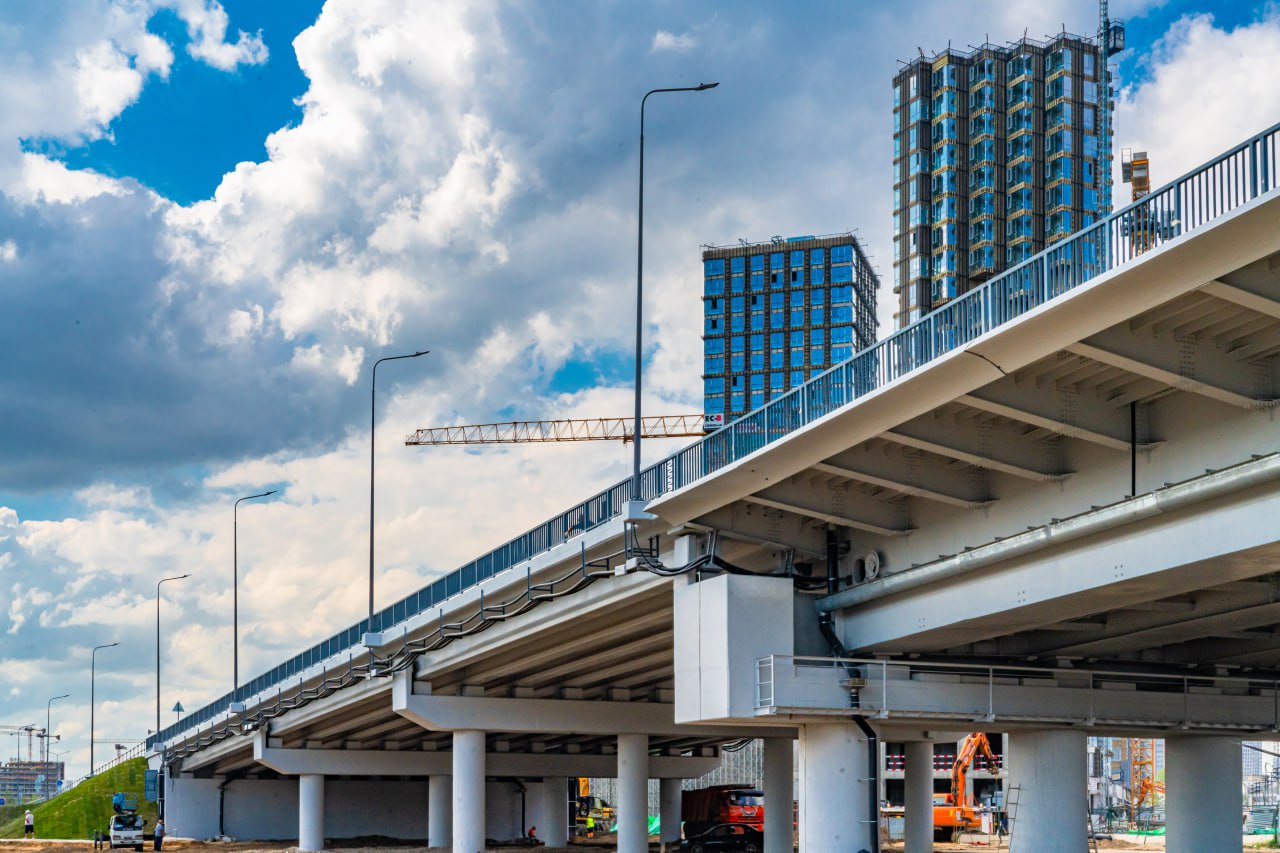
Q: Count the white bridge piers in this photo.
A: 11